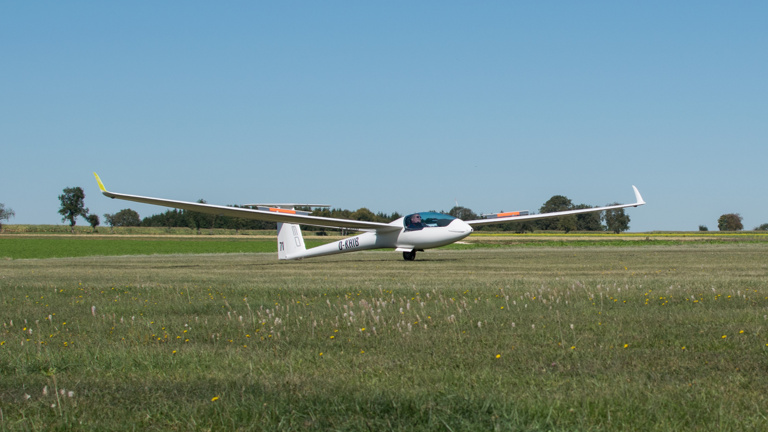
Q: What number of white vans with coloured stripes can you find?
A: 0